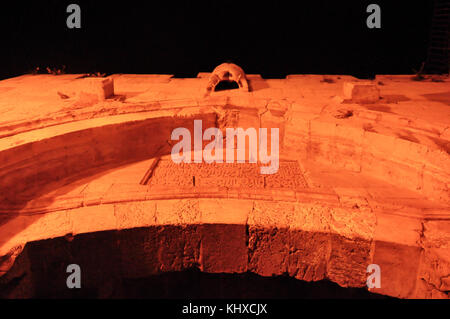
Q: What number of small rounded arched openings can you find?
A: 1